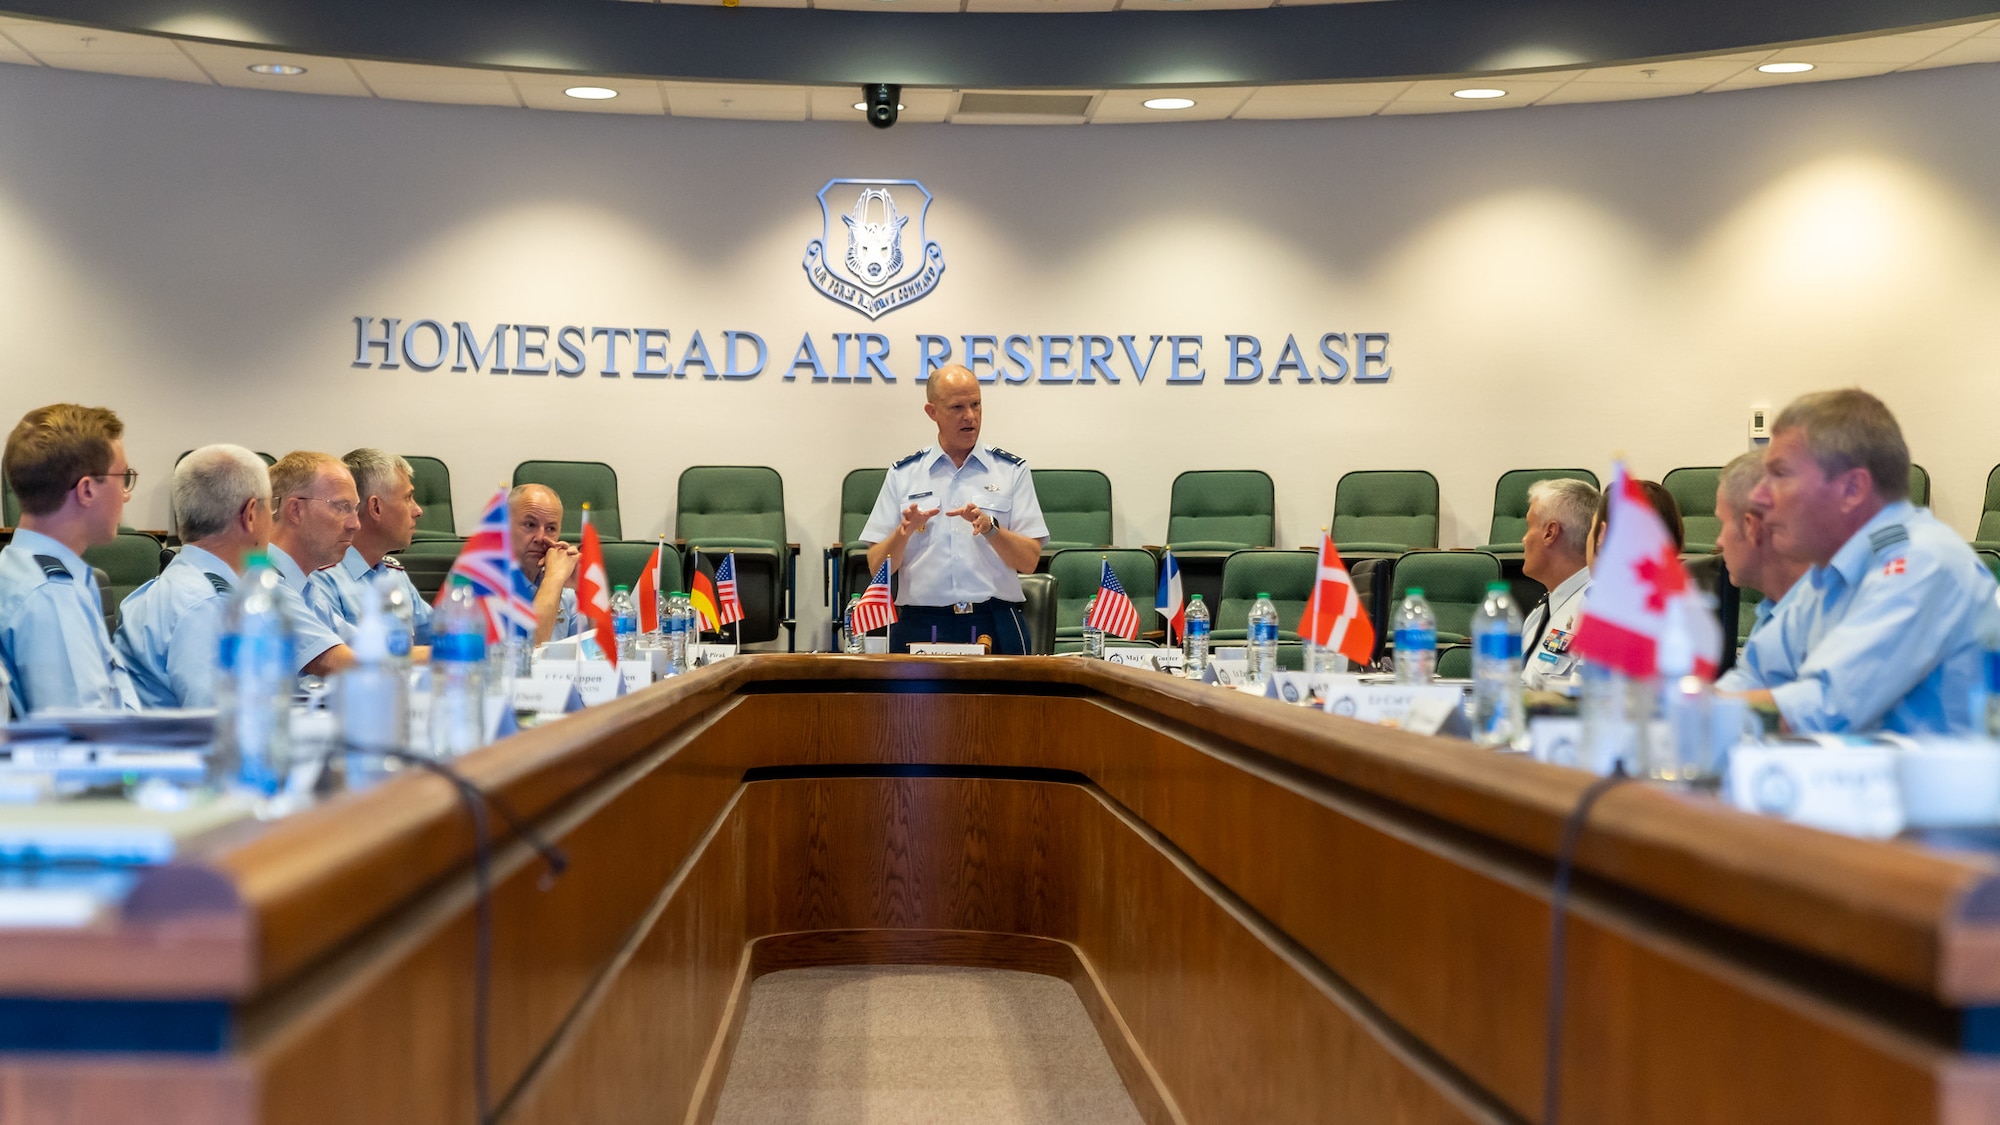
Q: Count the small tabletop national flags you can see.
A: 10